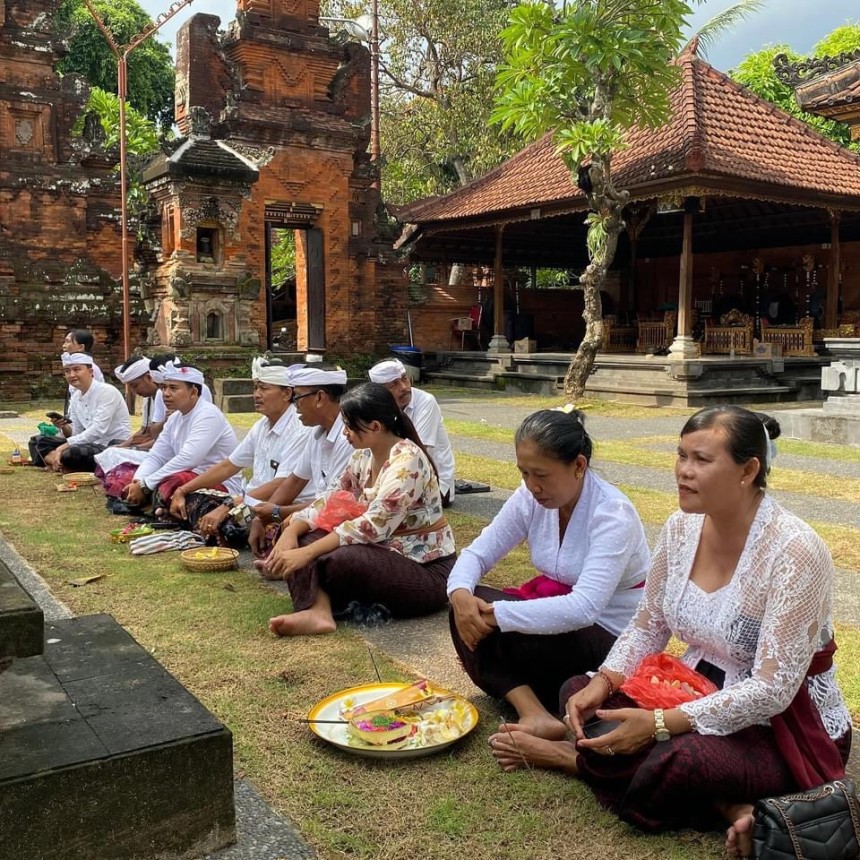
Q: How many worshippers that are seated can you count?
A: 11